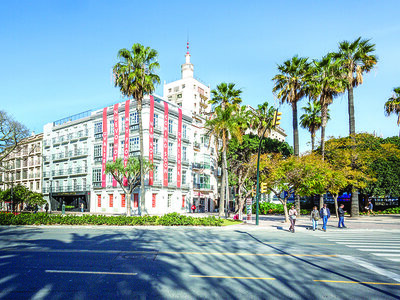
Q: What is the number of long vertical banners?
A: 6